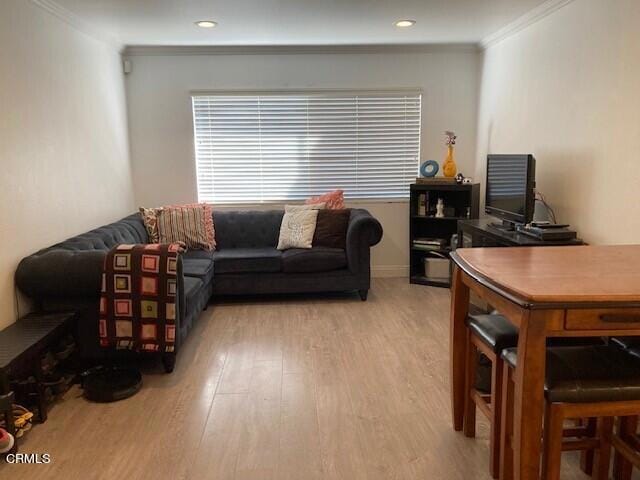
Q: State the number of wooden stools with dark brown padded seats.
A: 3